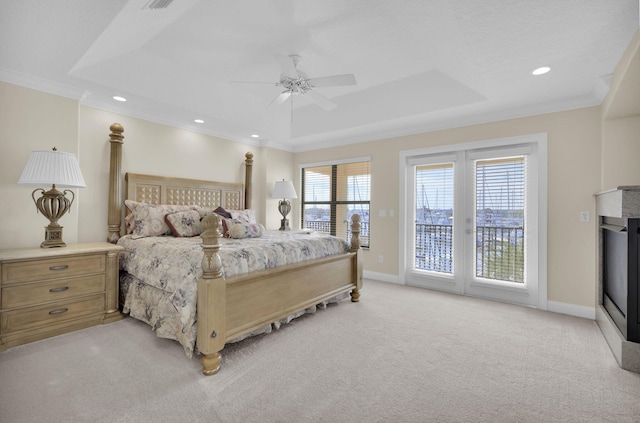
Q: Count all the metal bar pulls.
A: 3